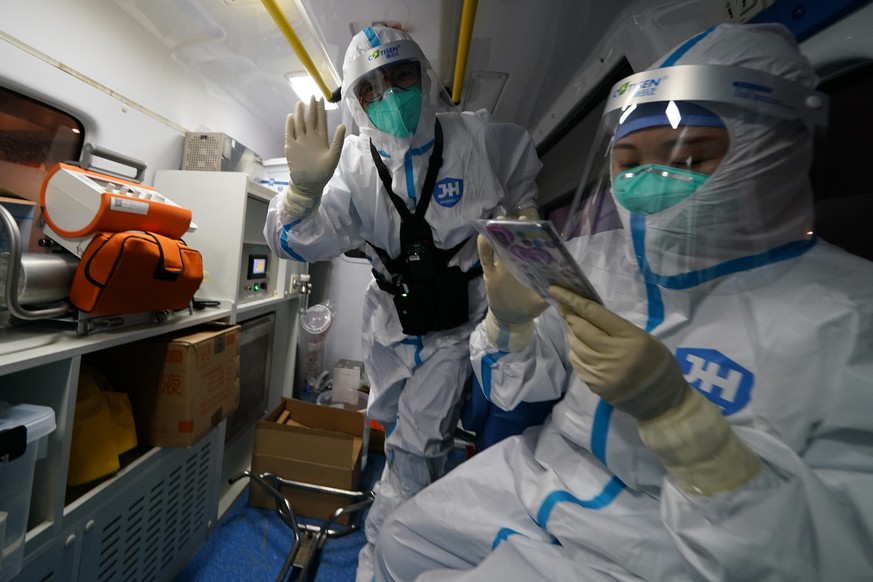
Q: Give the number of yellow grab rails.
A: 2